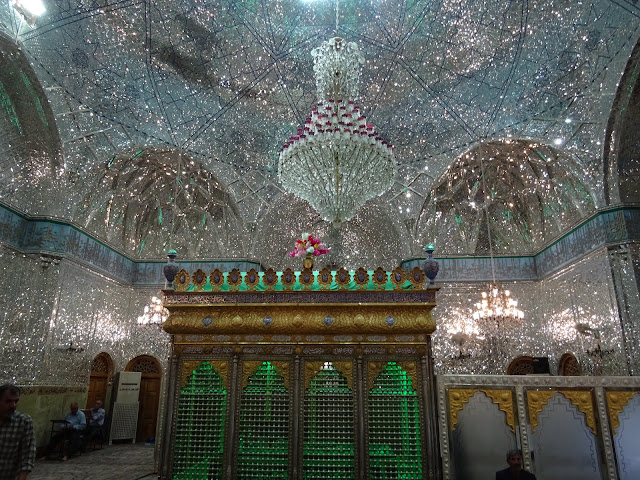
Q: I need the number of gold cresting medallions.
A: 14